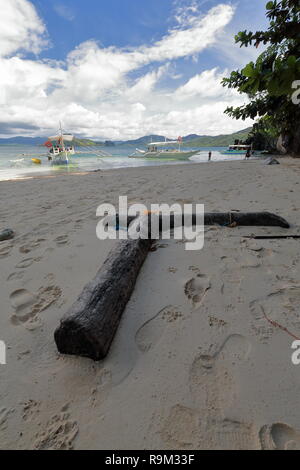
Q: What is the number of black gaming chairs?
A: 0